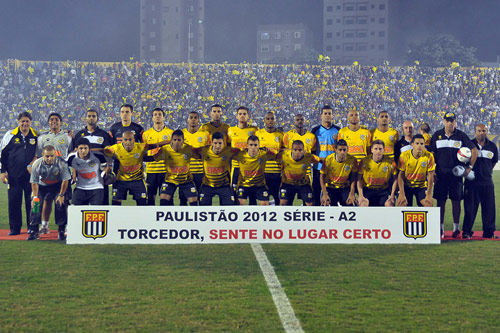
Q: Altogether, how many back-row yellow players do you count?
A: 8